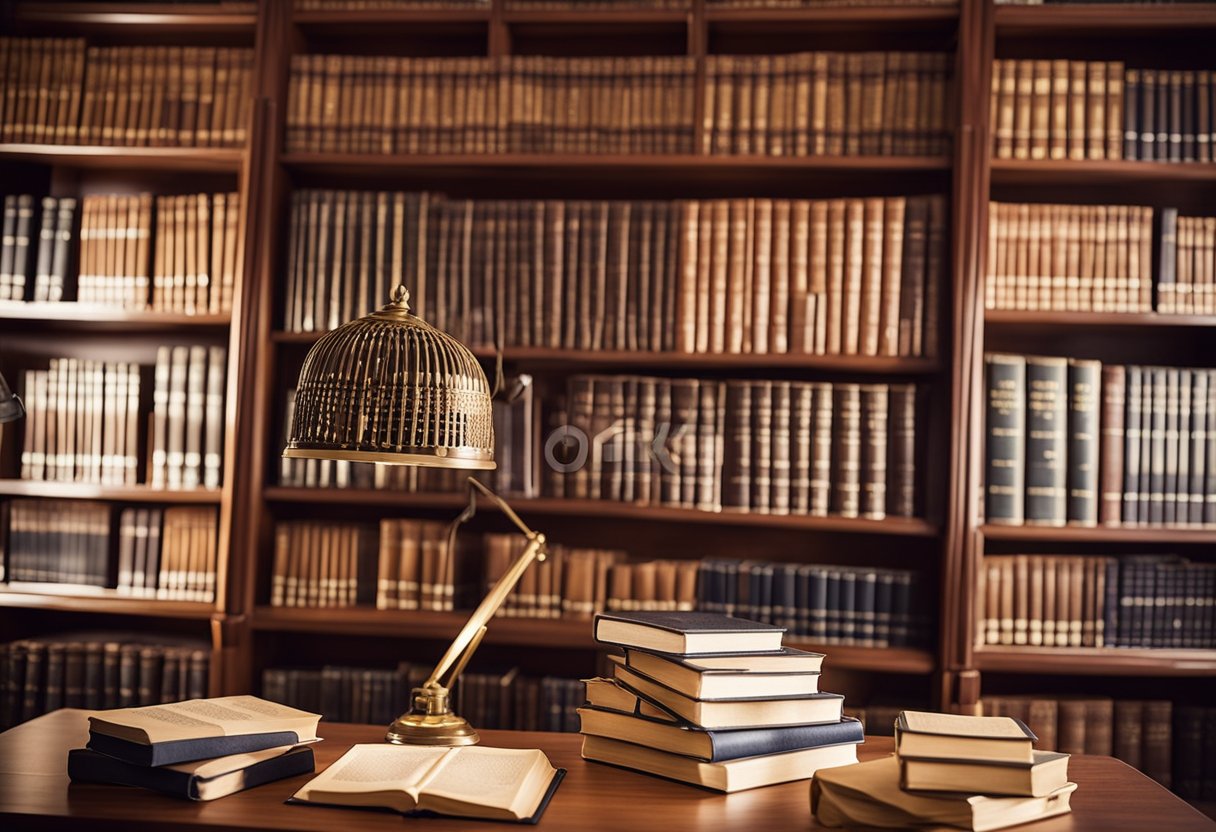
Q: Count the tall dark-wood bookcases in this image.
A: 3